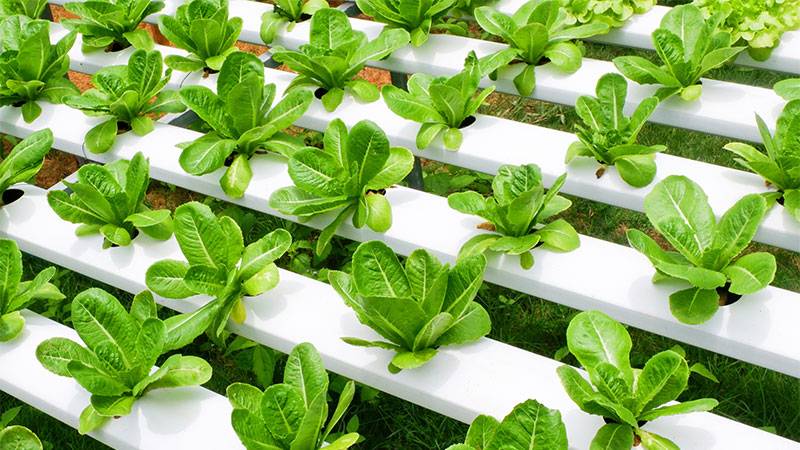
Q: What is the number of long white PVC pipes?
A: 6